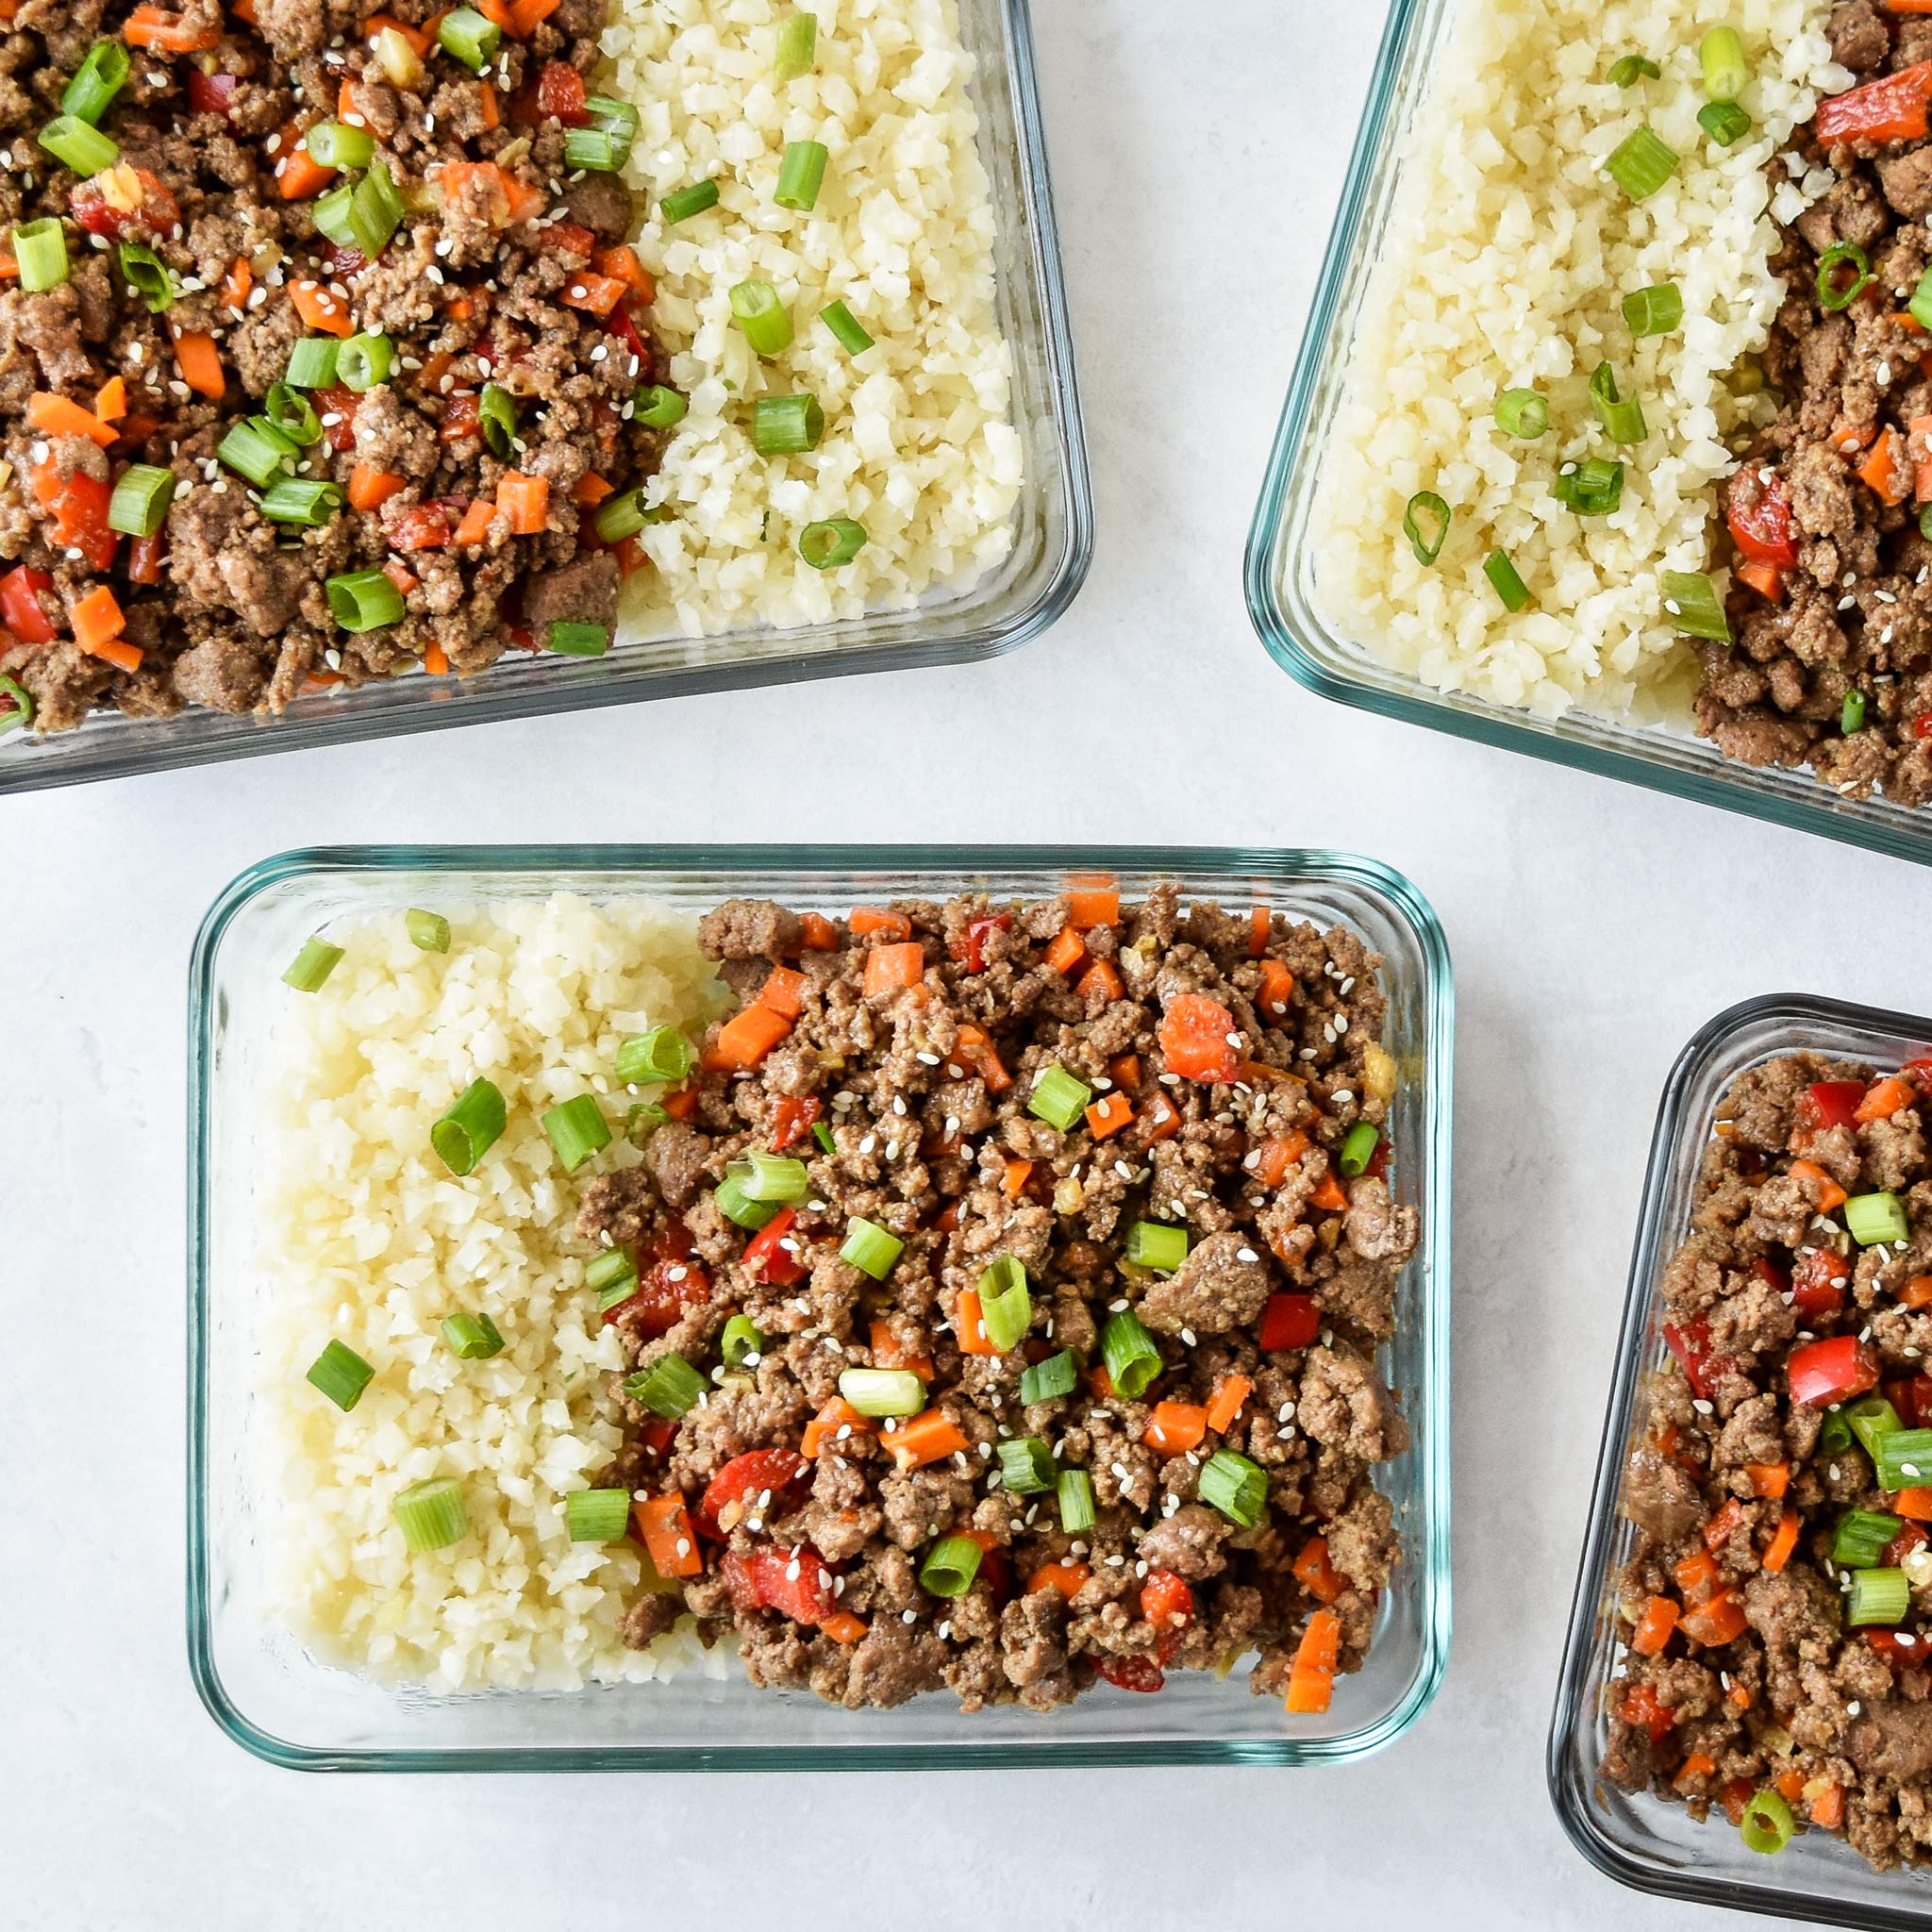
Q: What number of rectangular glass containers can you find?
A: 4